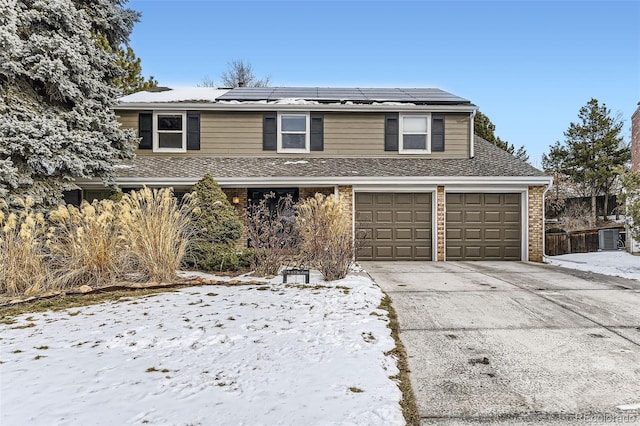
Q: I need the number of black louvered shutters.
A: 6